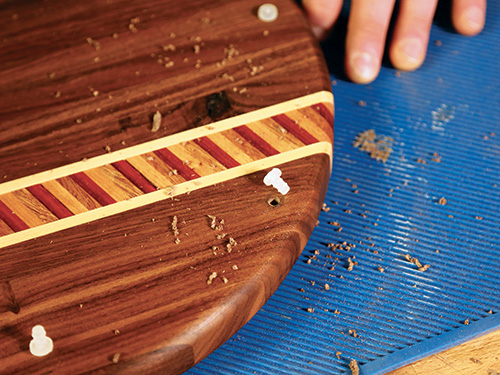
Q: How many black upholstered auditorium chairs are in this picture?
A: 0